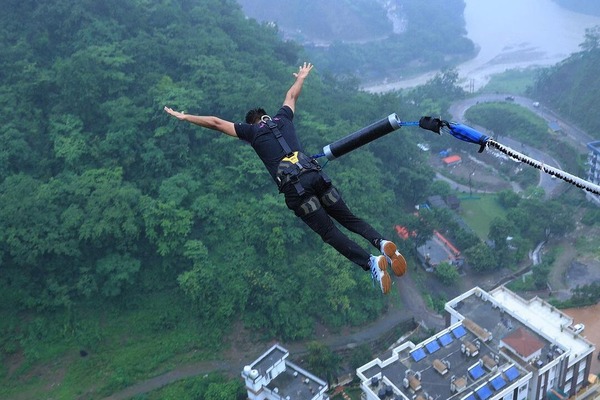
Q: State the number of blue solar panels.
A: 9